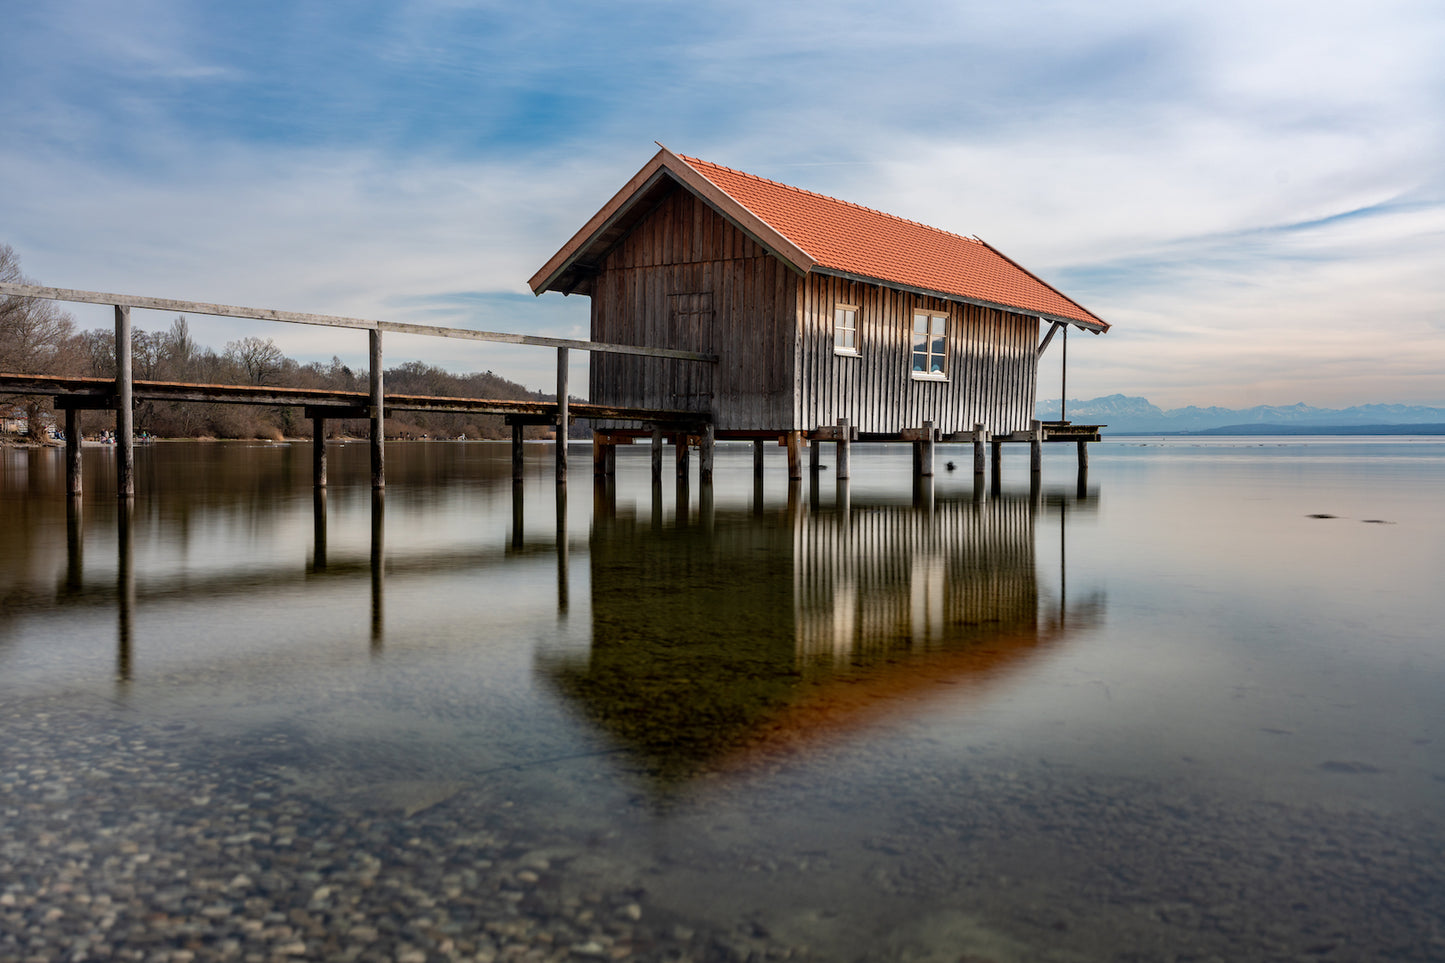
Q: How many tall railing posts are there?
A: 3